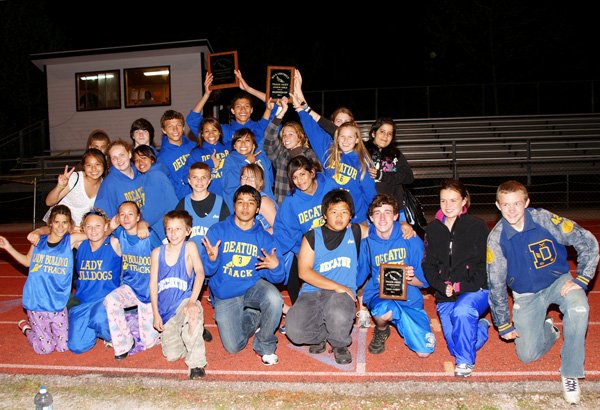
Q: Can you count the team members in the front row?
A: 9